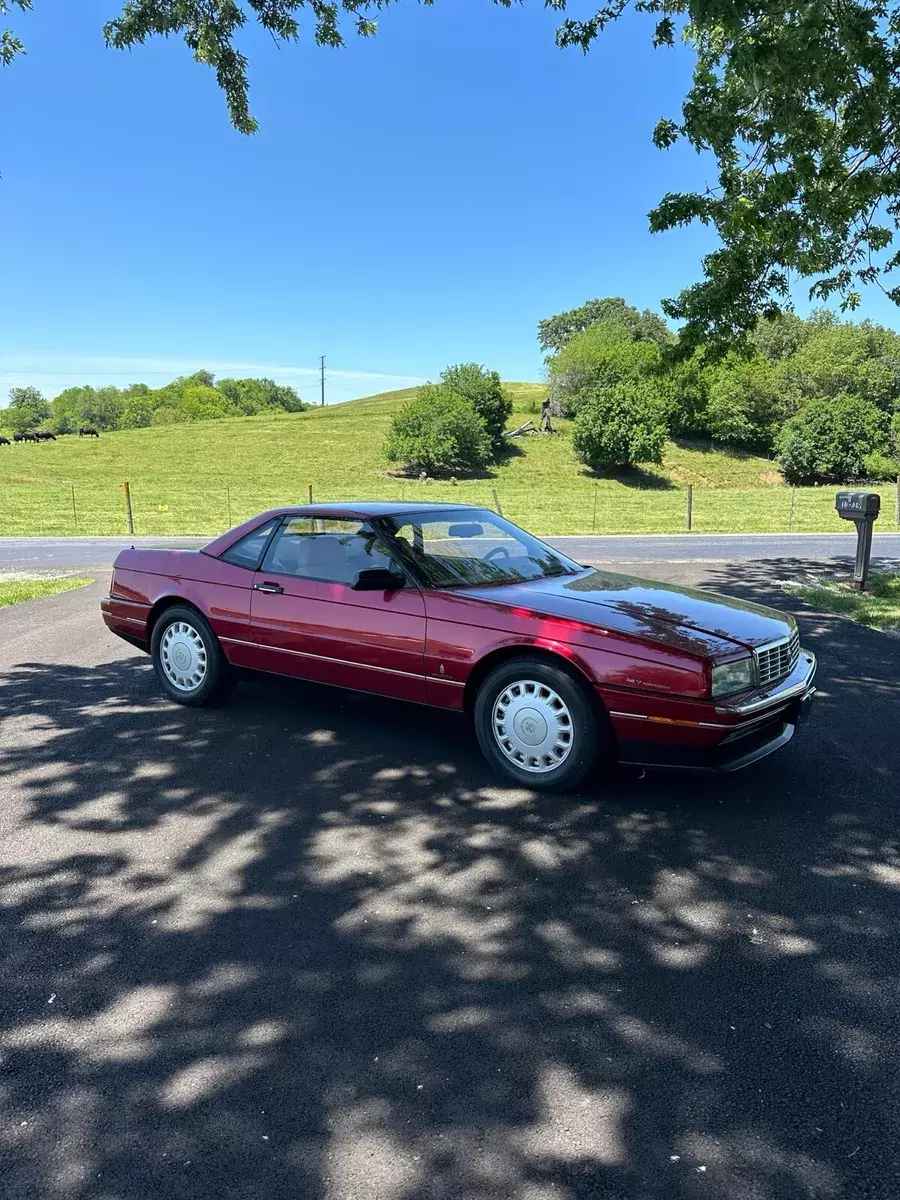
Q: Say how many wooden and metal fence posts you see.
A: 10